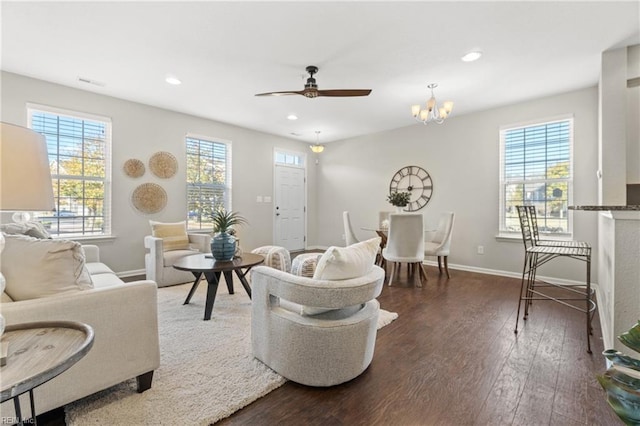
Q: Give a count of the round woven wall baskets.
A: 3